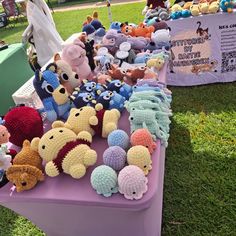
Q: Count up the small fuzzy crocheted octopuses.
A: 6